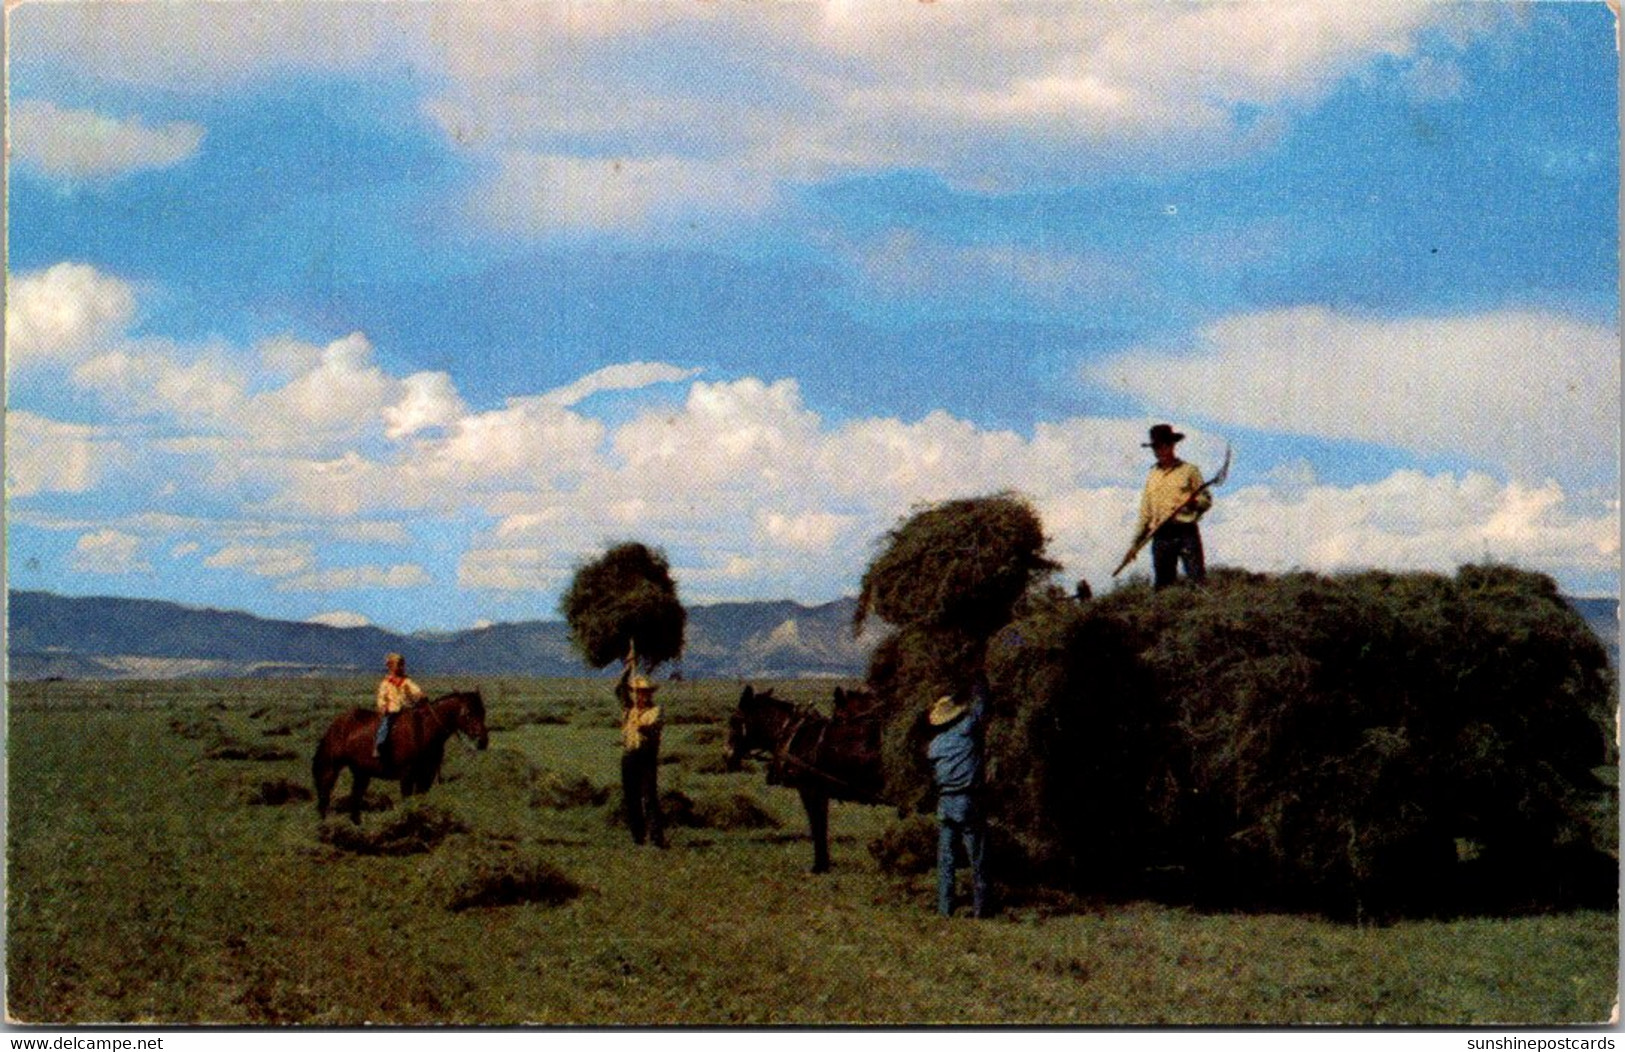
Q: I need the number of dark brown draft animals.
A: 2